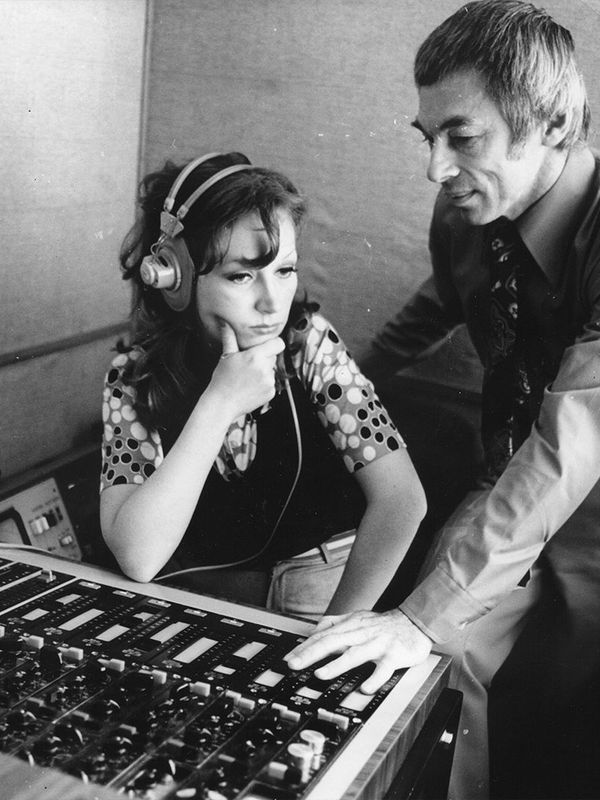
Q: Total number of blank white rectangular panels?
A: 12